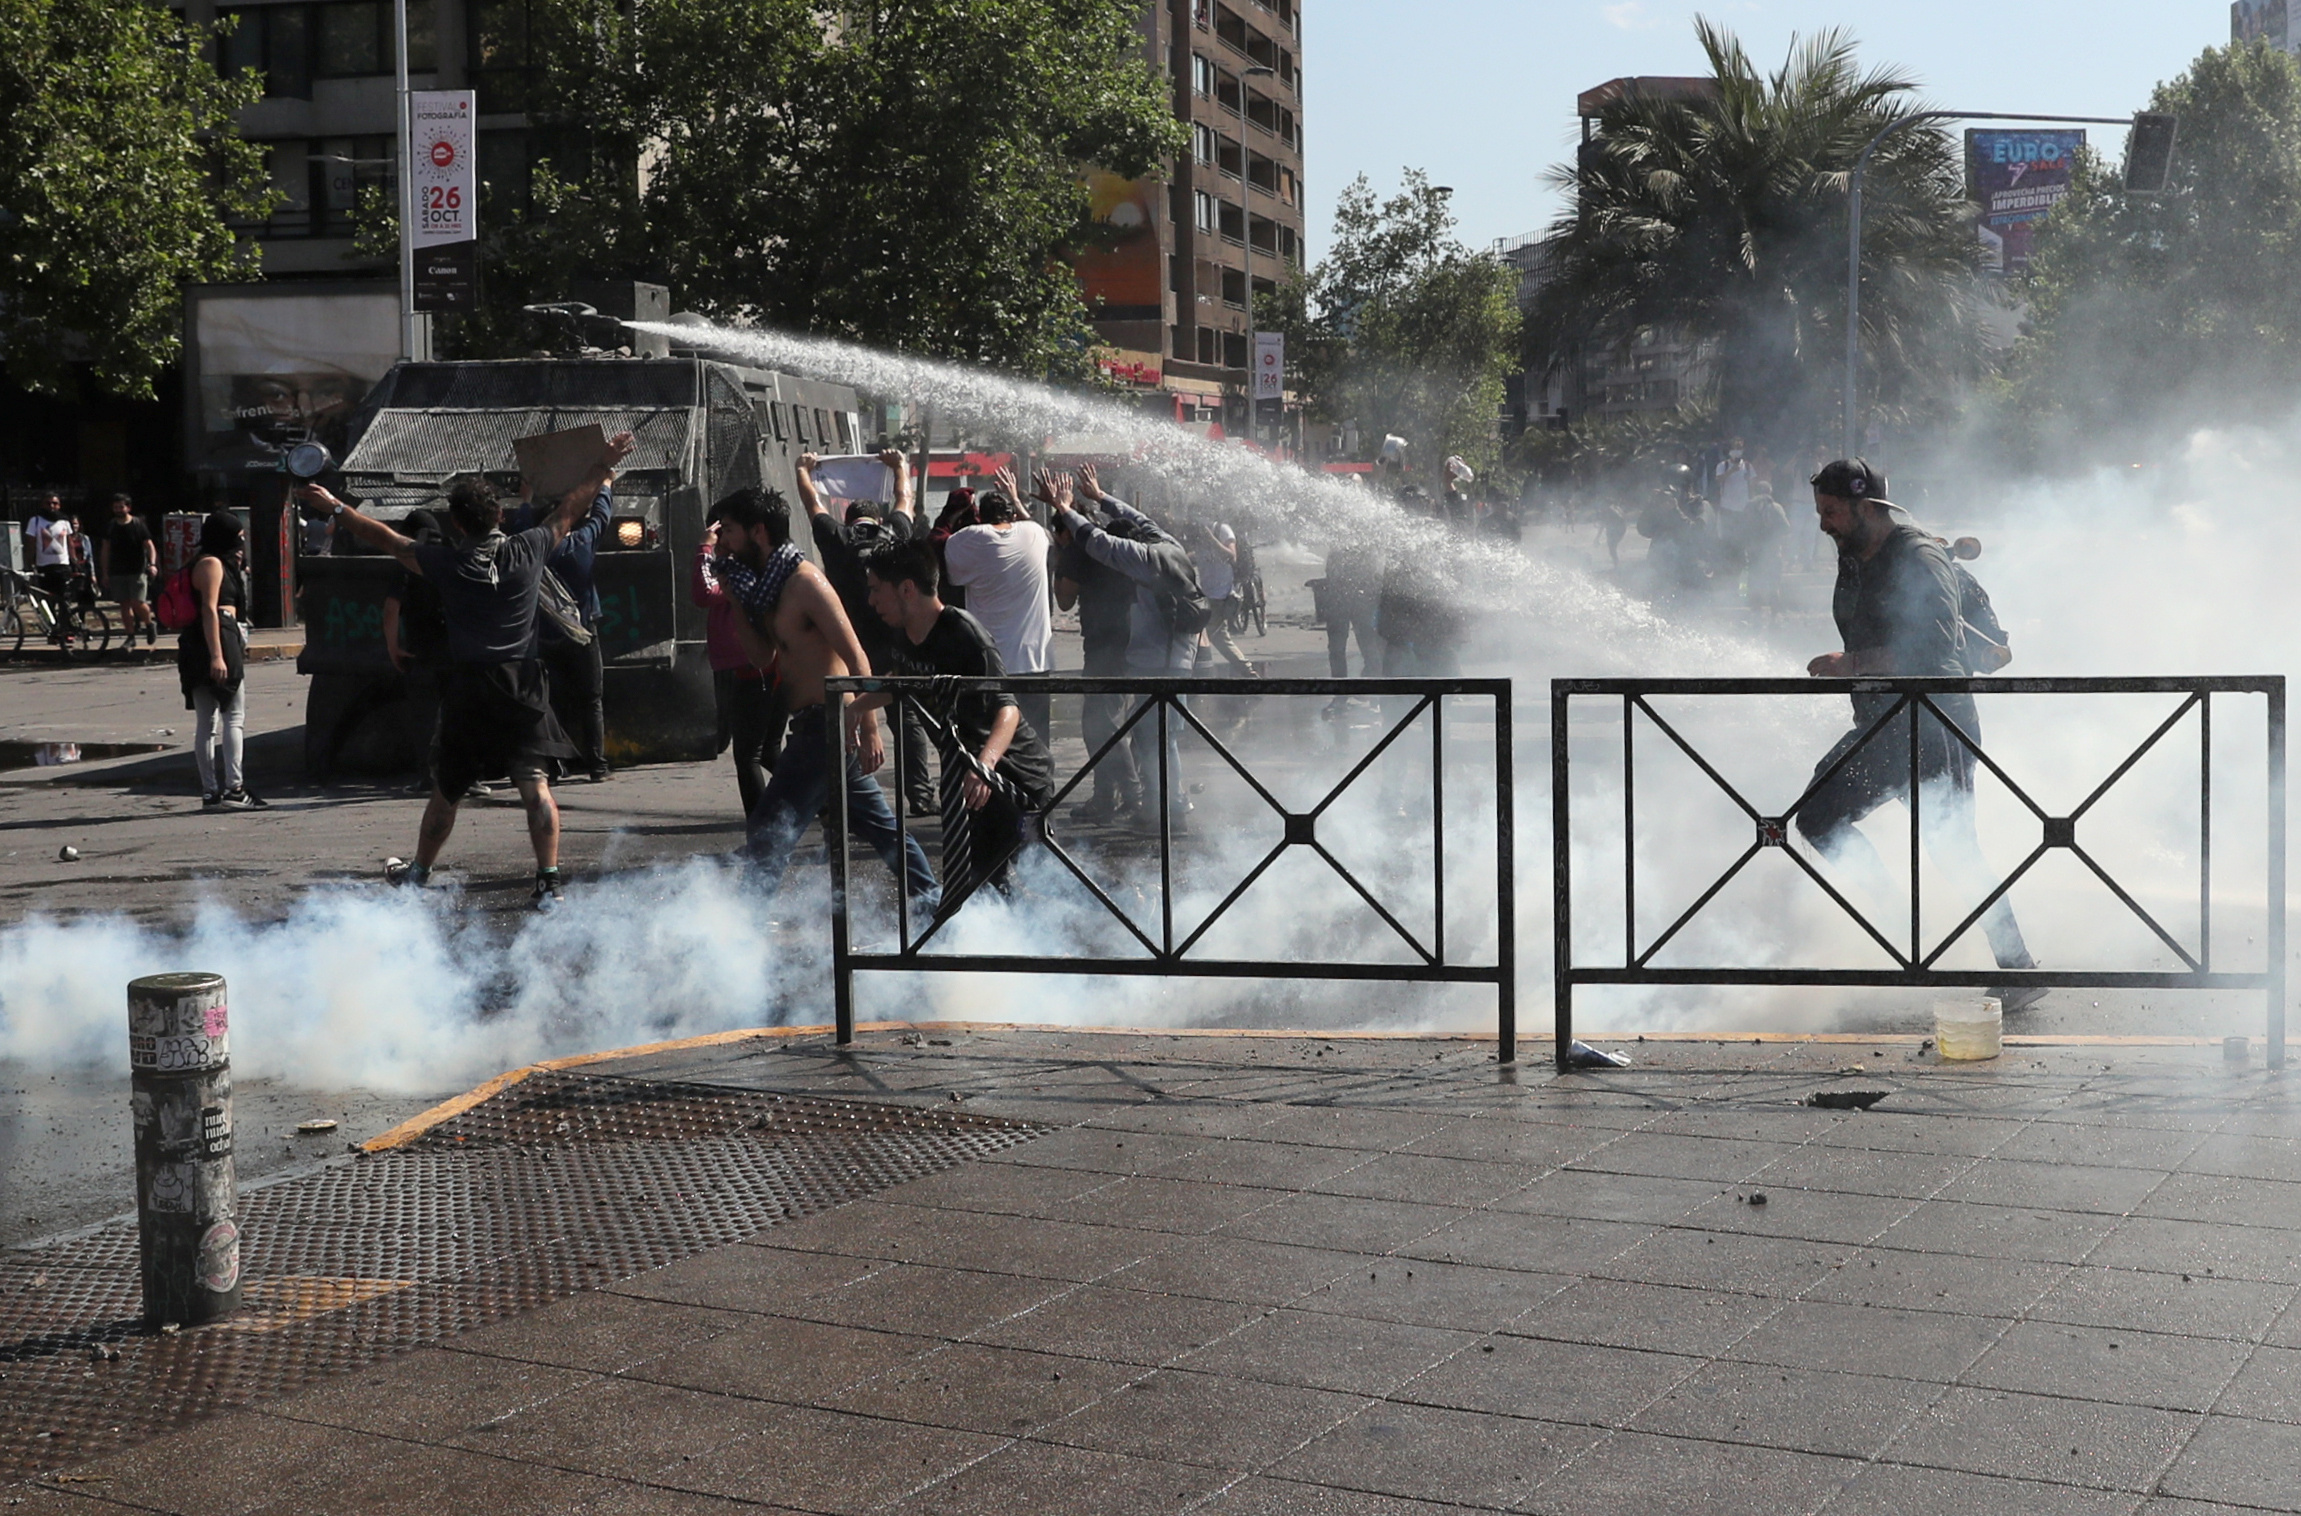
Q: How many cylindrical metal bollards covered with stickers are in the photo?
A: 1